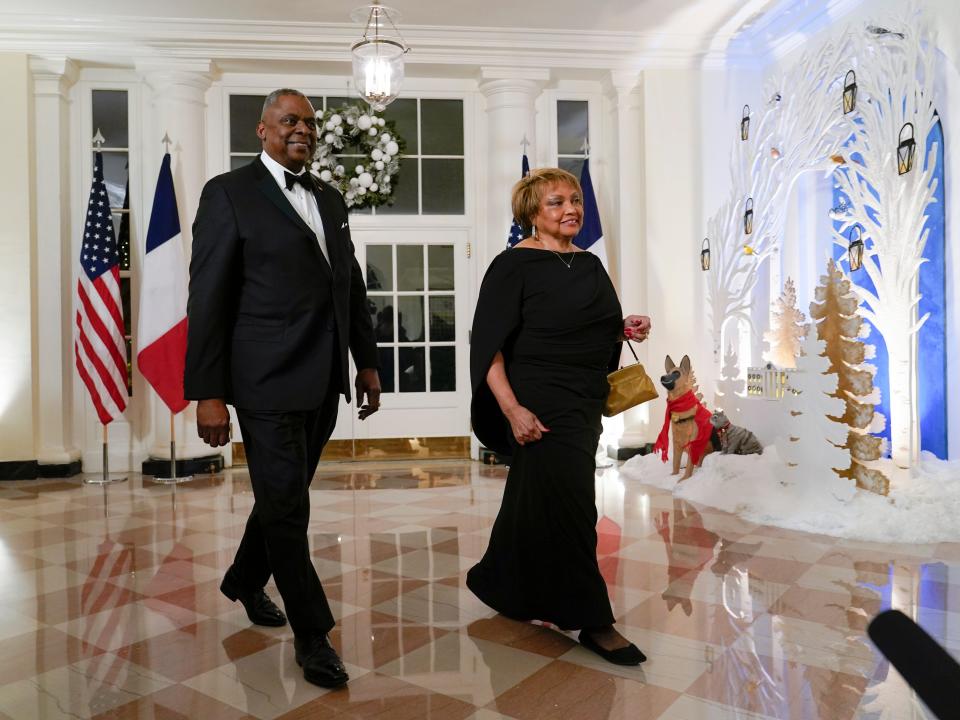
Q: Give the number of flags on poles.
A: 4